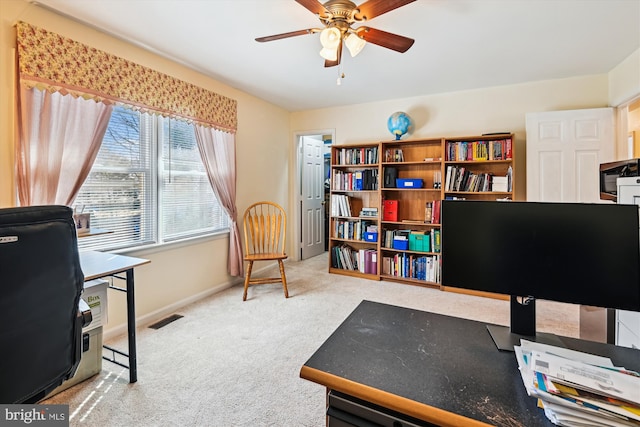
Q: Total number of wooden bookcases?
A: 3